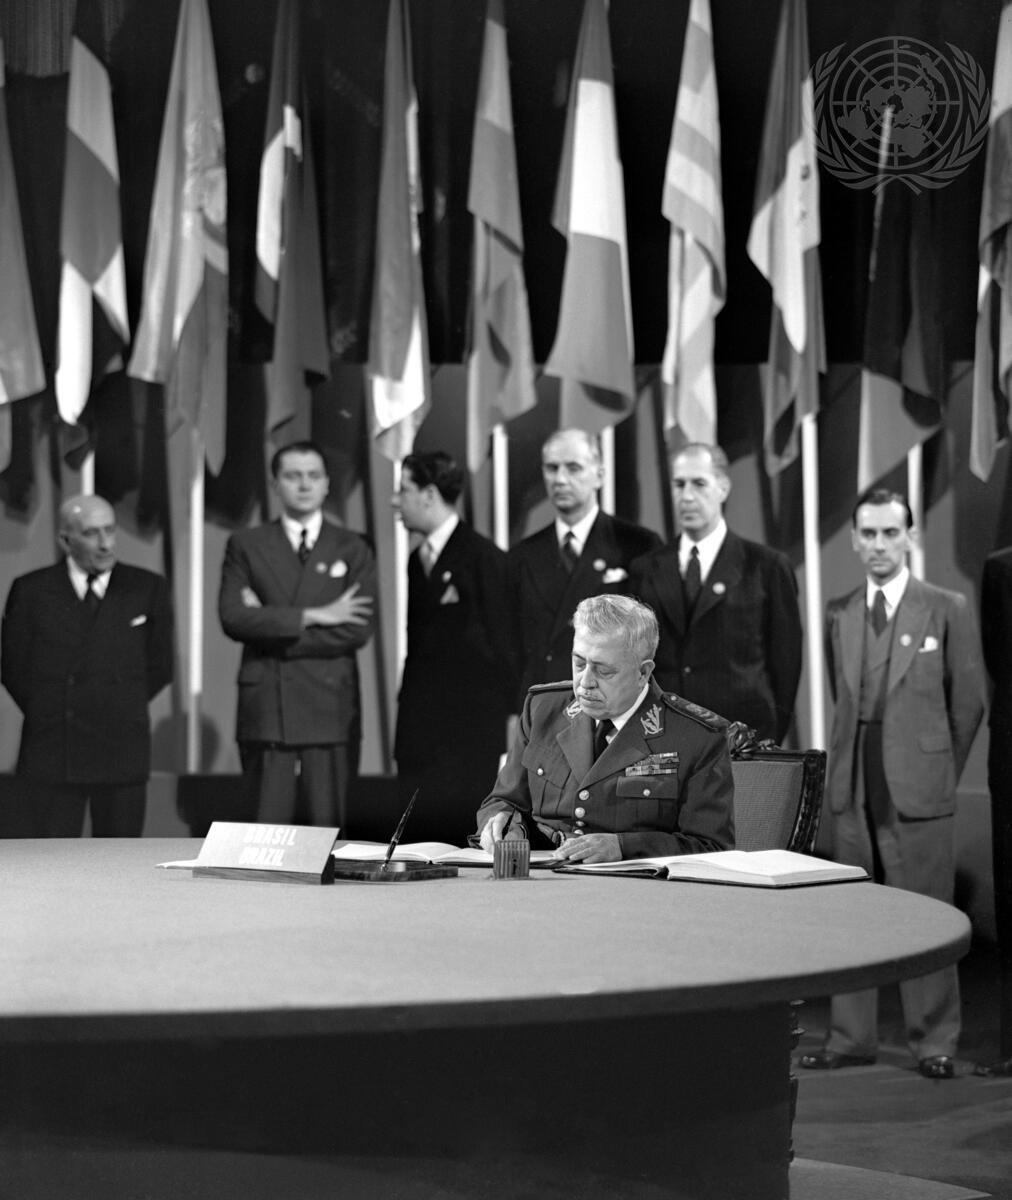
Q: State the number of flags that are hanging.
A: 11